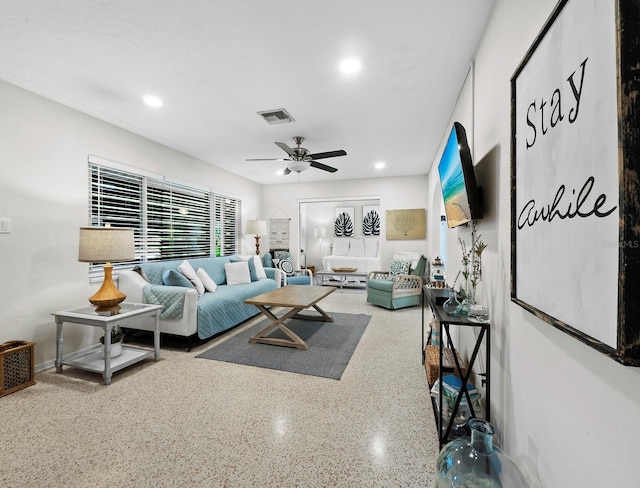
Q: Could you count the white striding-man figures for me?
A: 0